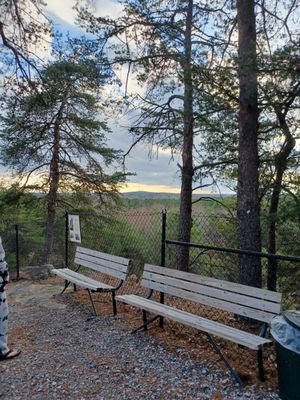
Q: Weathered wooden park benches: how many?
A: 2